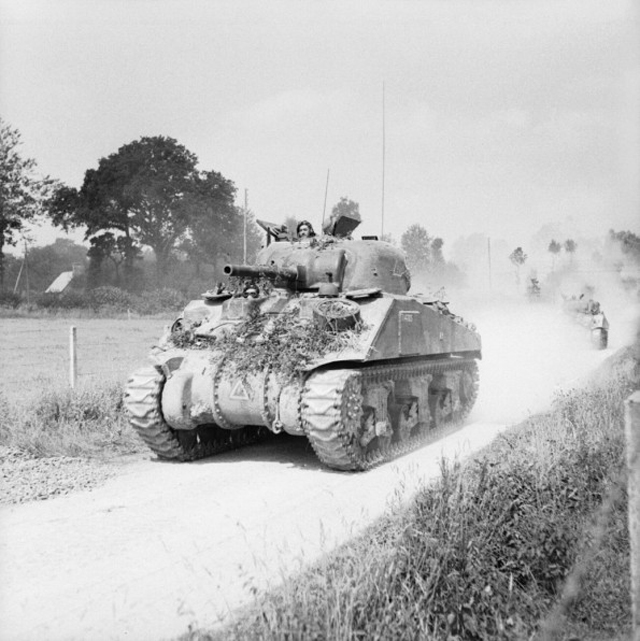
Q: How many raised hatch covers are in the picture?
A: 2